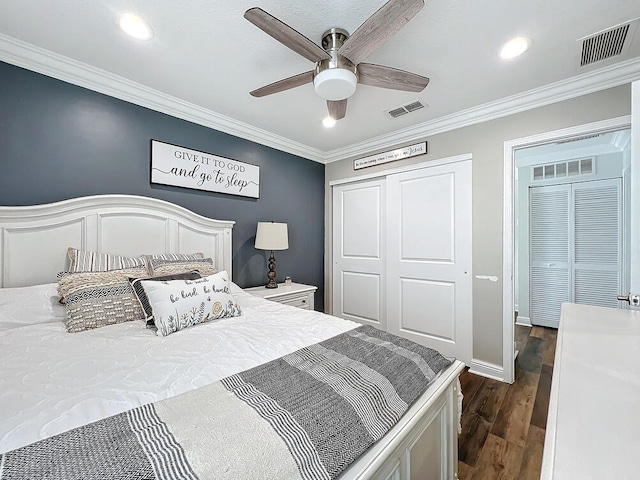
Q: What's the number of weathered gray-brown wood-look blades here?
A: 5